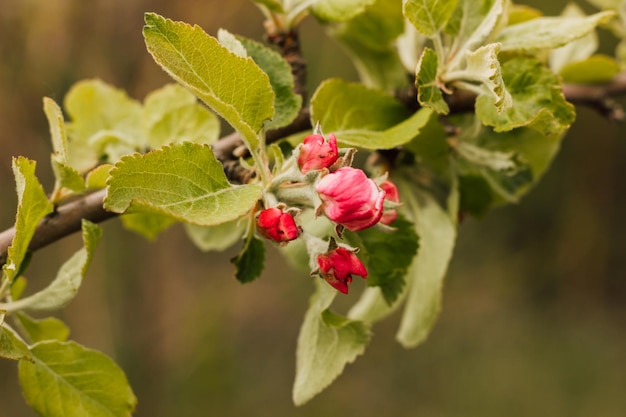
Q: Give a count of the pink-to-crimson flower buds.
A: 5